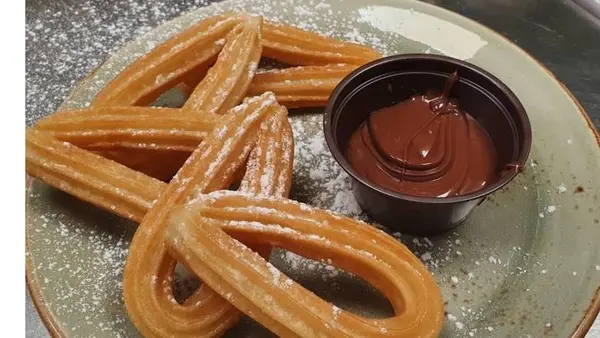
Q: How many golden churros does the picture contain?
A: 5